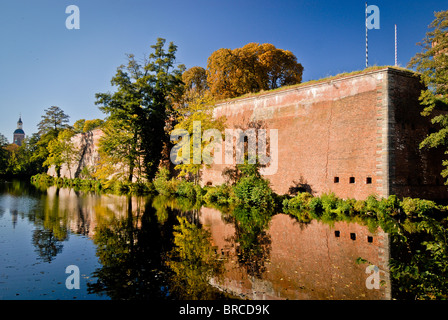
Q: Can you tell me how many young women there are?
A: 0